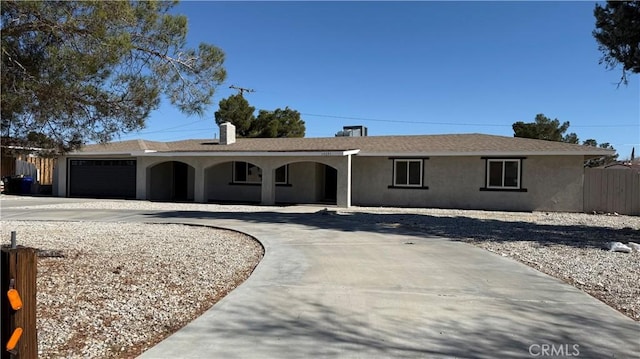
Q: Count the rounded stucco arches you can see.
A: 3